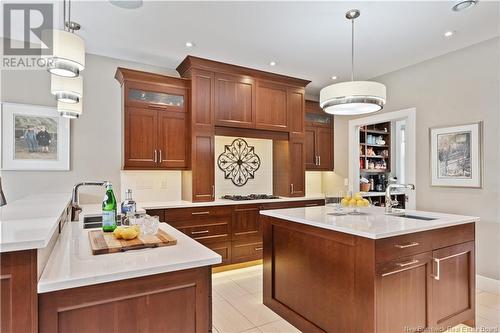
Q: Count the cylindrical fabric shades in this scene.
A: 4